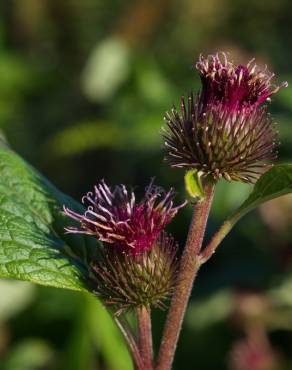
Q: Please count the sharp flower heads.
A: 2